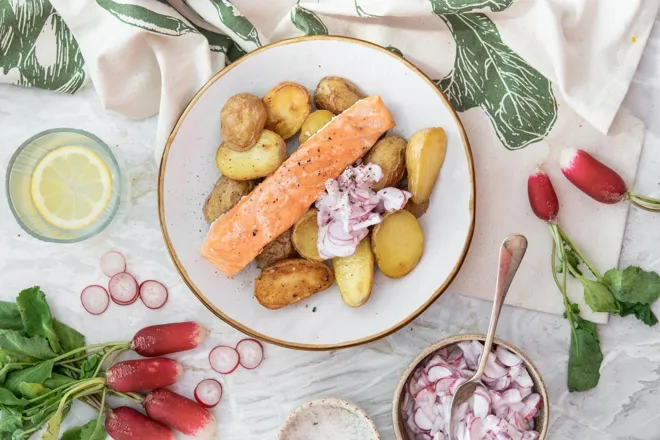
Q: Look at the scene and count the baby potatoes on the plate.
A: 14